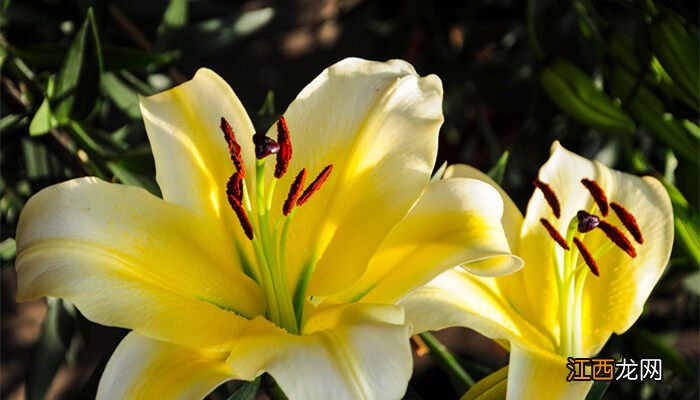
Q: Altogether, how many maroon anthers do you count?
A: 12